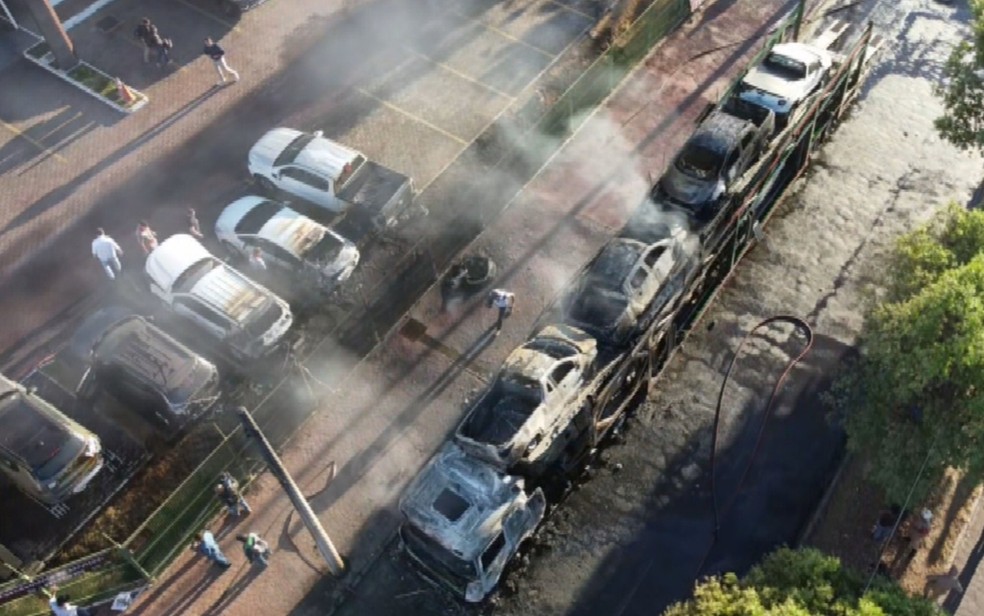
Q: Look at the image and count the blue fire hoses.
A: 0